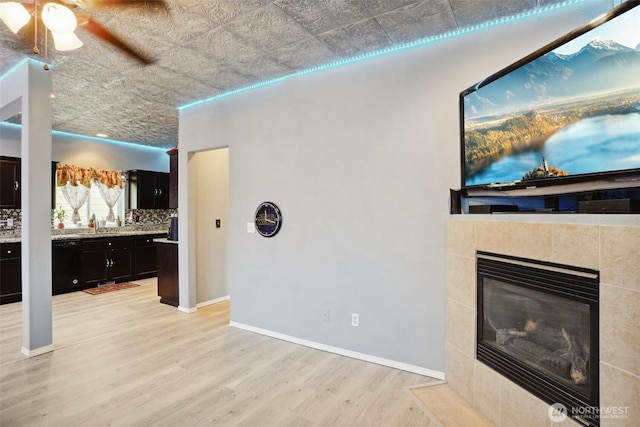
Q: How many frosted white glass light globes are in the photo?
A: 3